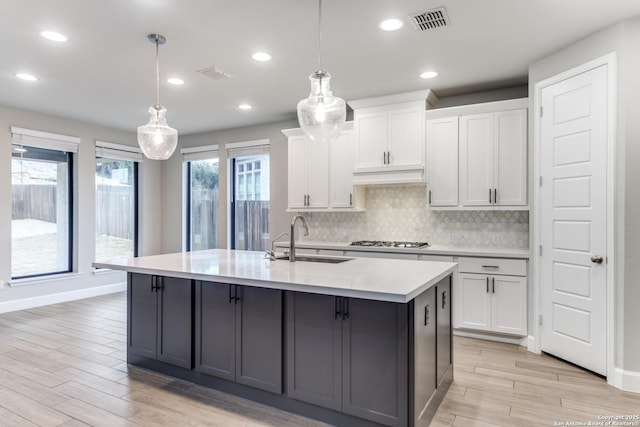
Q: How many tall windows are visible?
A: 4